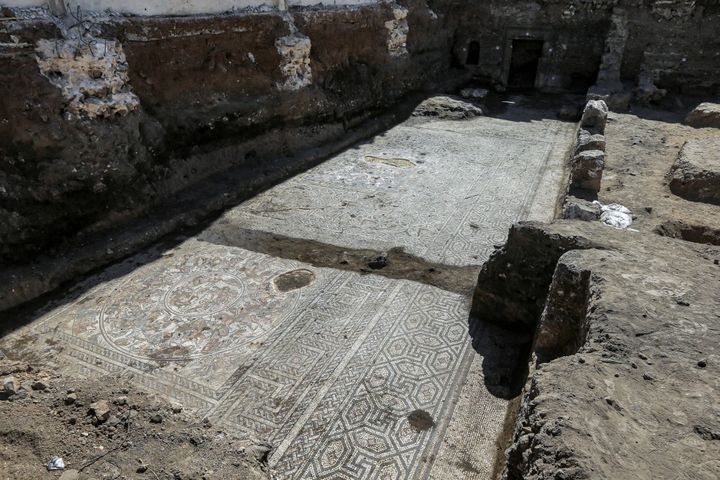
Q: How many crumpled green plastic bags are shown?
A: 0